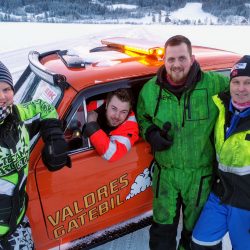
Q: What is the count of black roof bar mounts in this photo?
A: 1